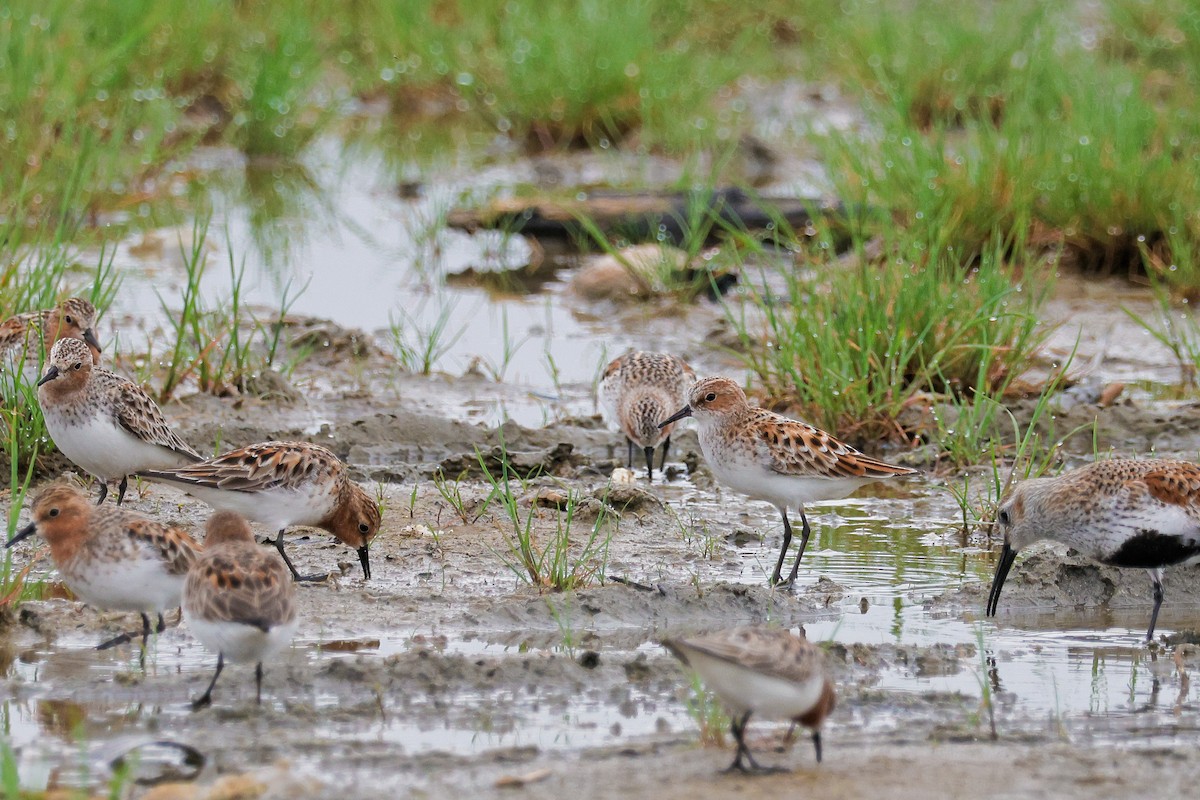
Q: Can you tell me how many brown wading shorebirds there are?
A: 9